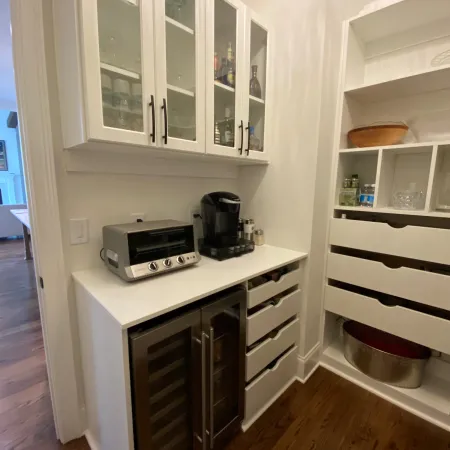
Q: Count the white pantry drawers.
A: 7